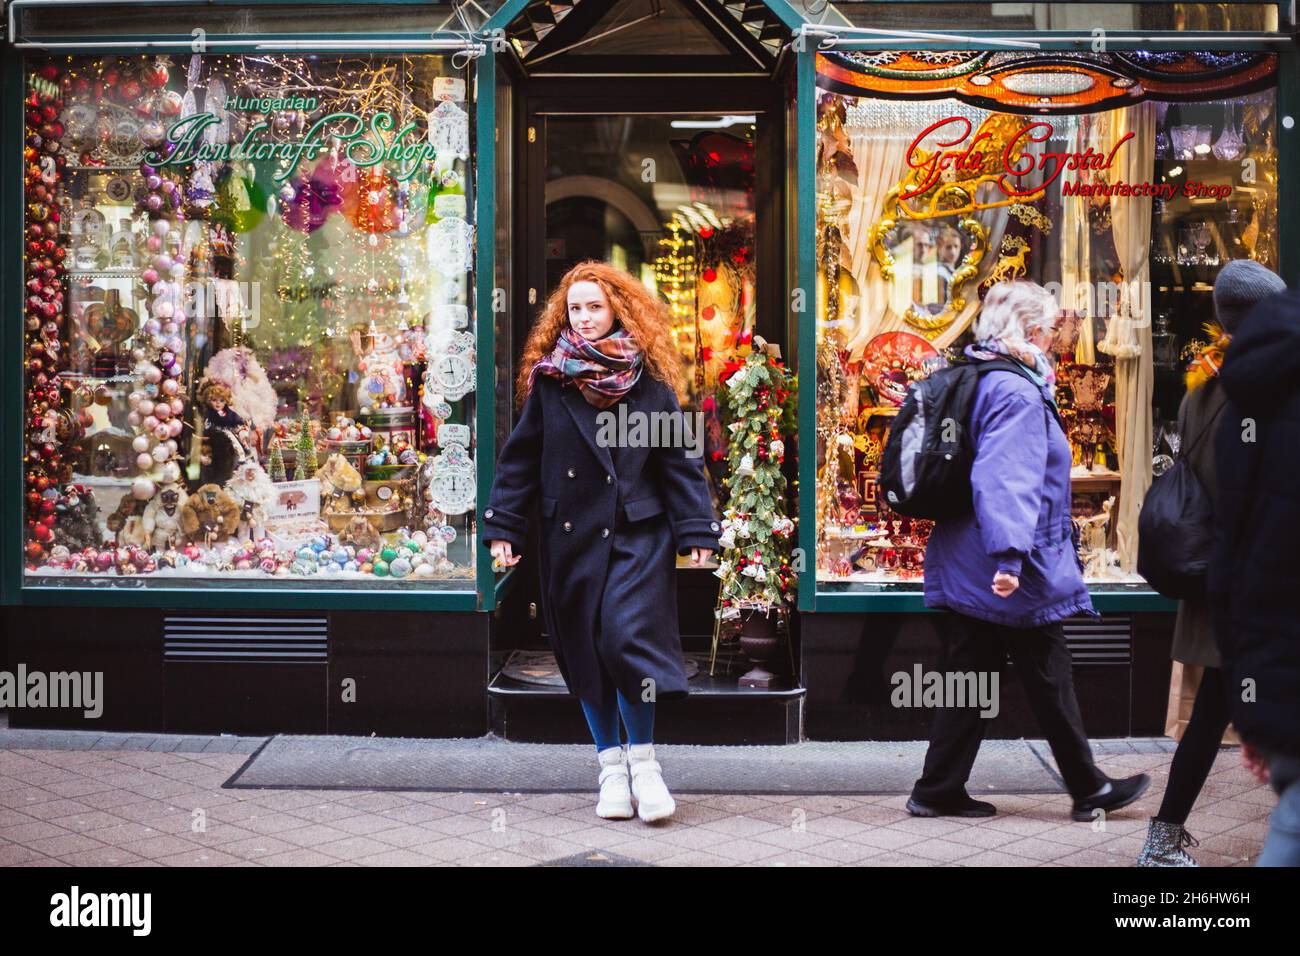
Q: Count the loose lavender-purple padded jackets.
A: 1